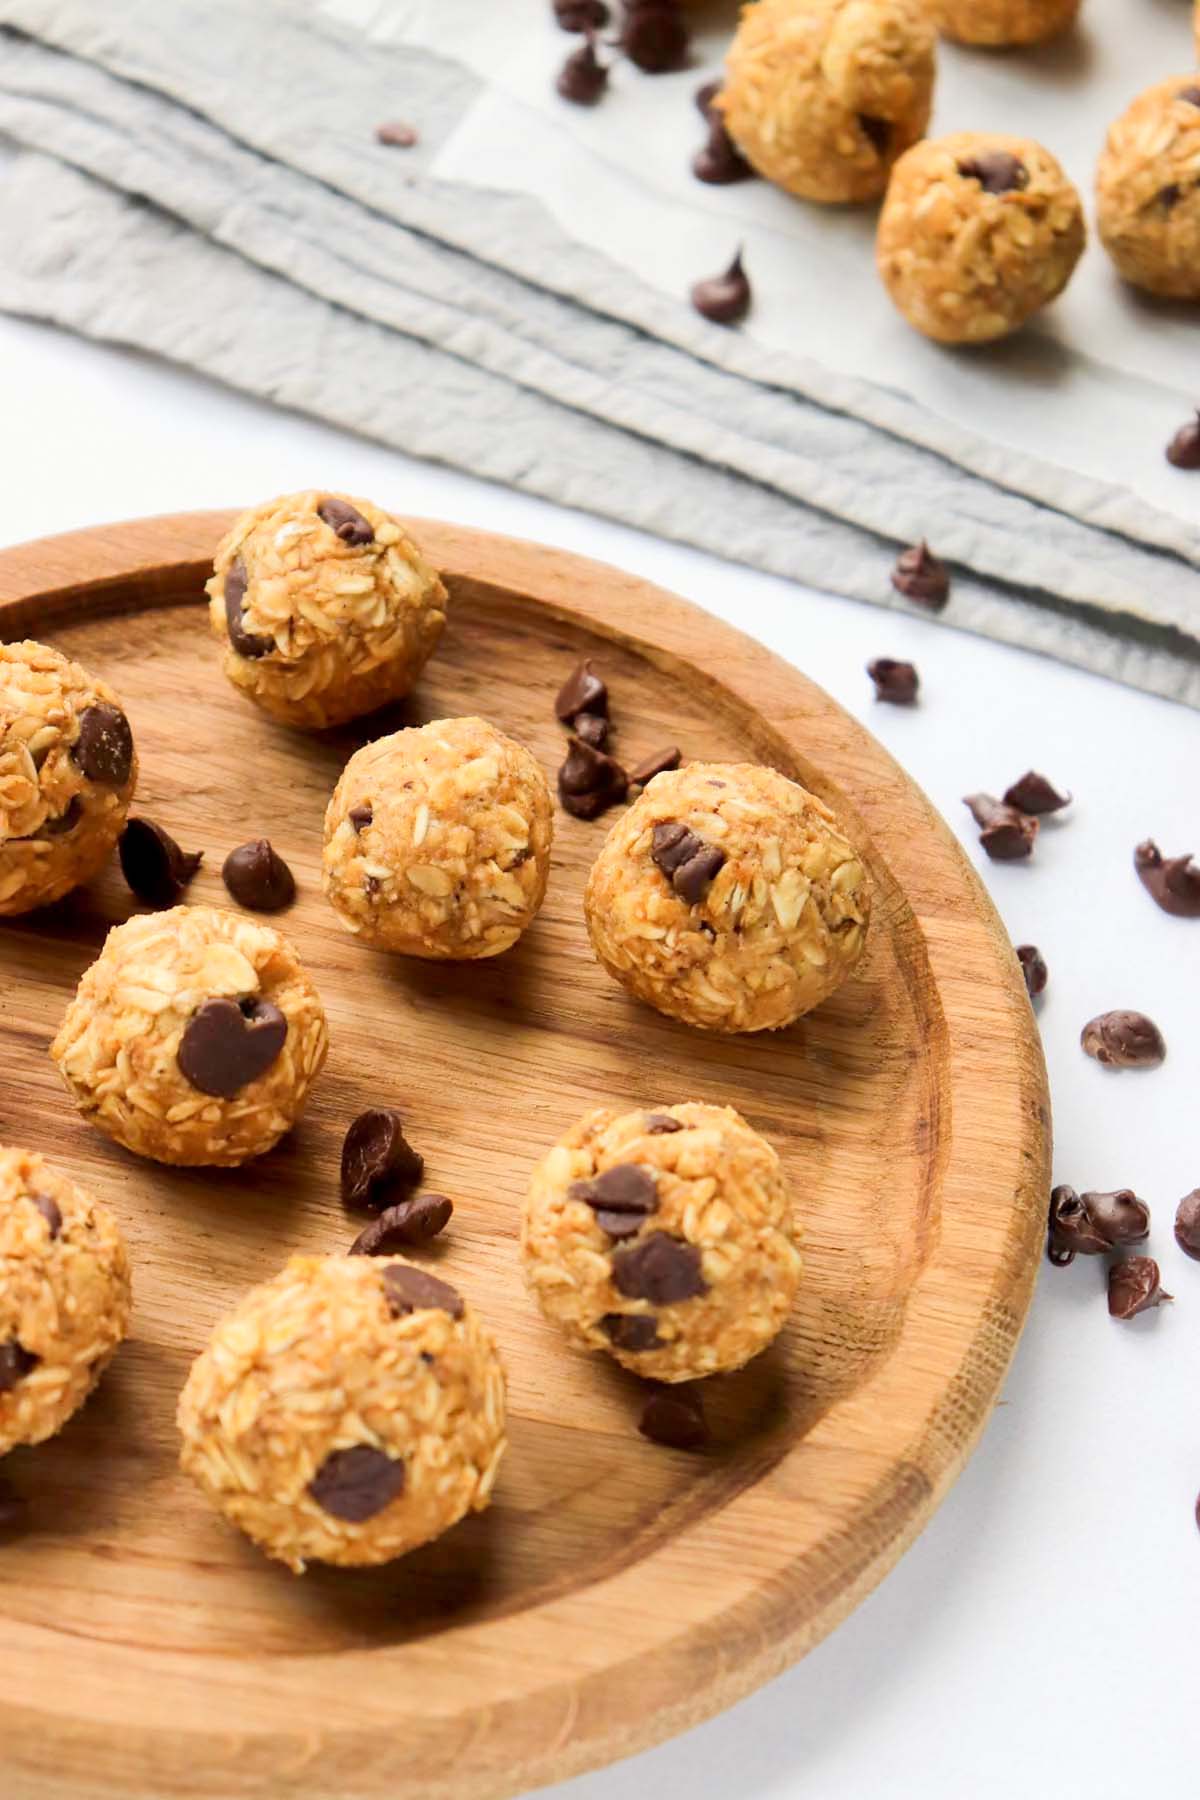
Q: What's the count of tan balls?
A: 12